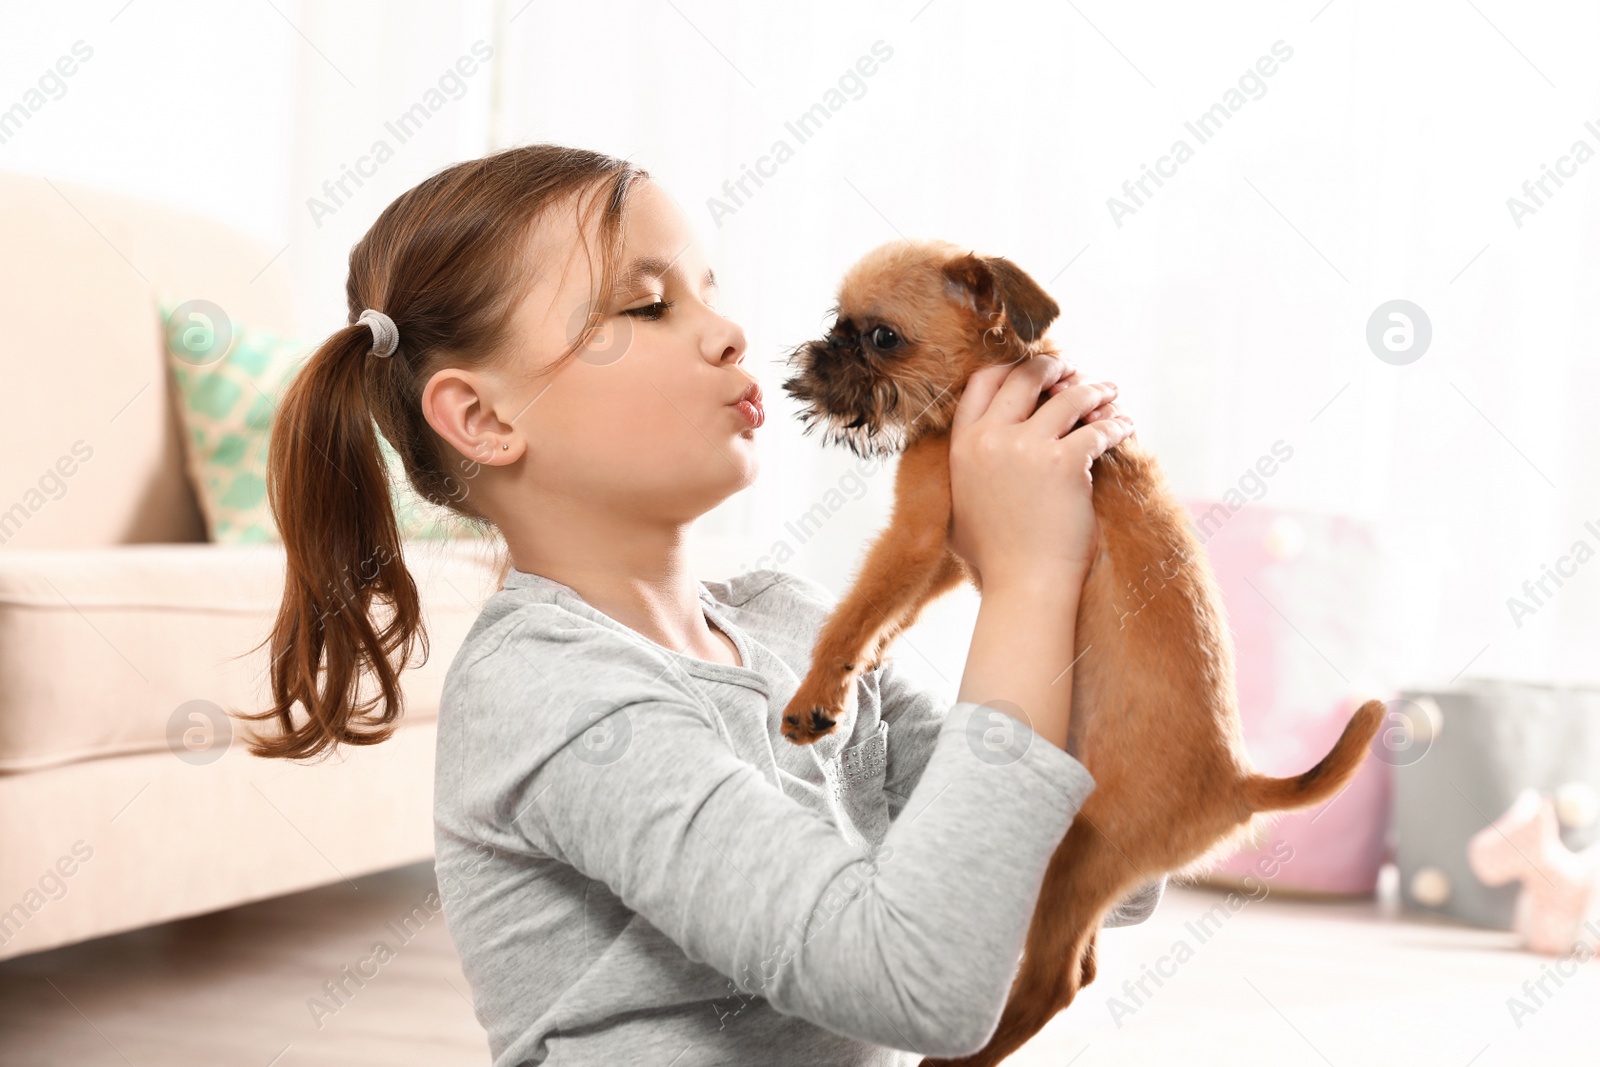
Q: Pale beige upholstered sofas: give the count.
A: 1